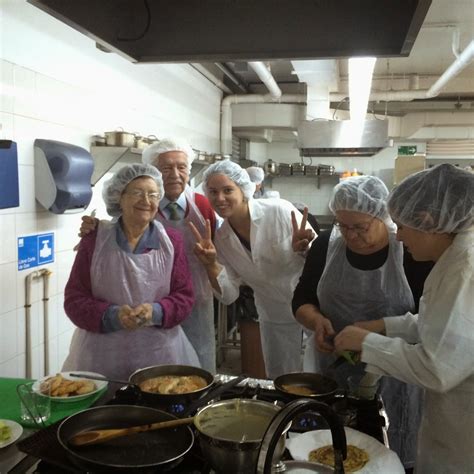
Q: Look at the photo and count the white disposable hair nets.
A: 6